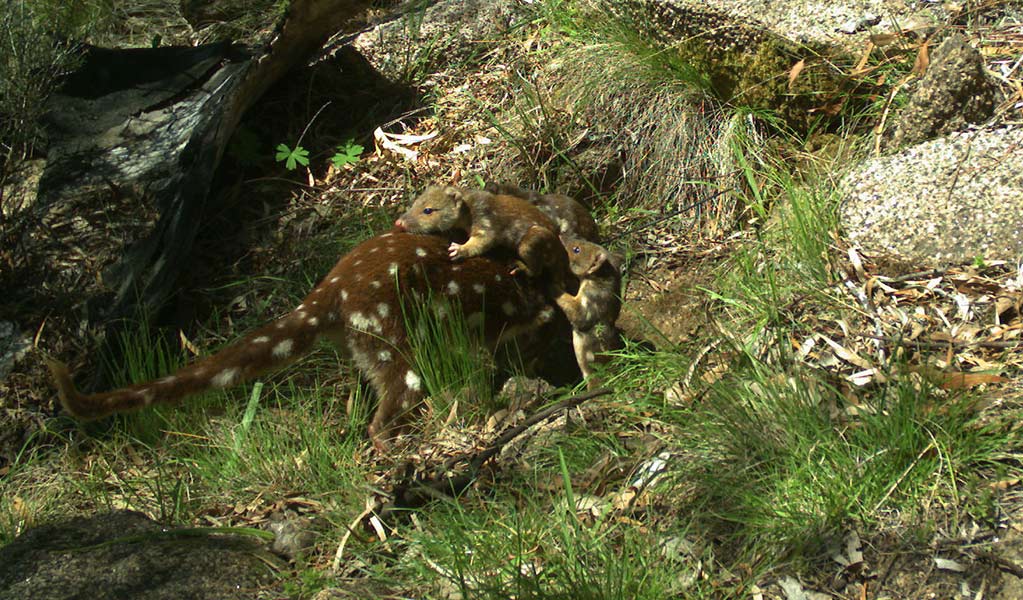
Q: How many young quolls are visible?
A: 3